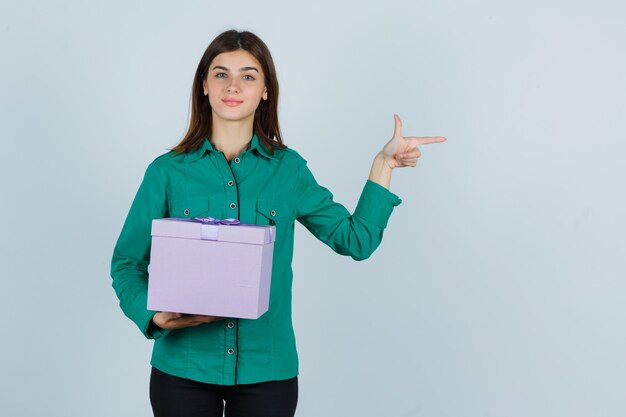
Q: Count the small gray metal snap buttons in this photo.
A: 7